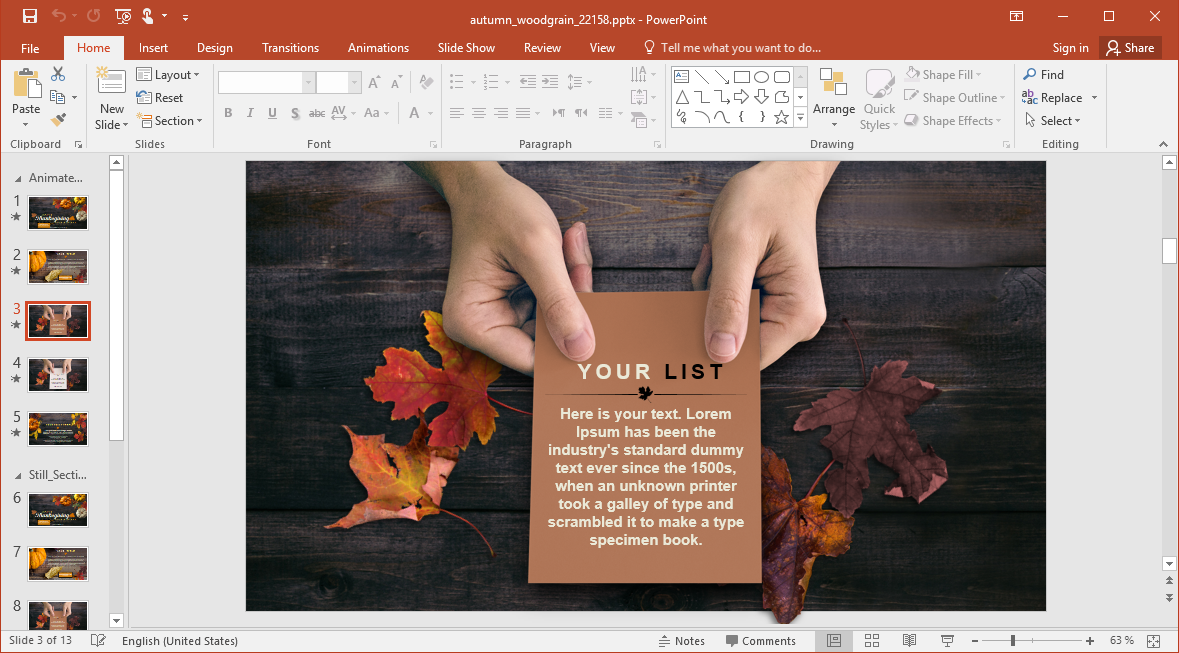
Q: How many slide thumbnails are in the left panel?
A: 8